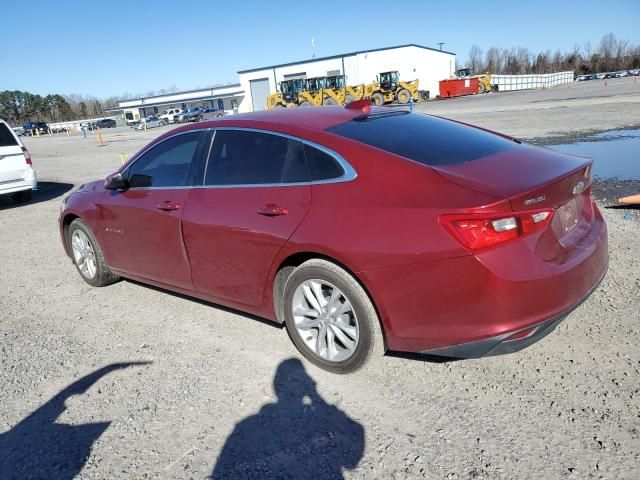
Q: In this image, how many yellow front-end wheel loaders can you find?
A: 5